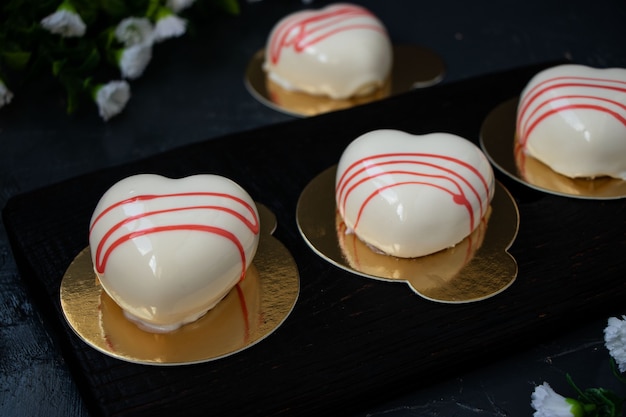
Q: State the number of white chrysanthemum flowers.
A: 9